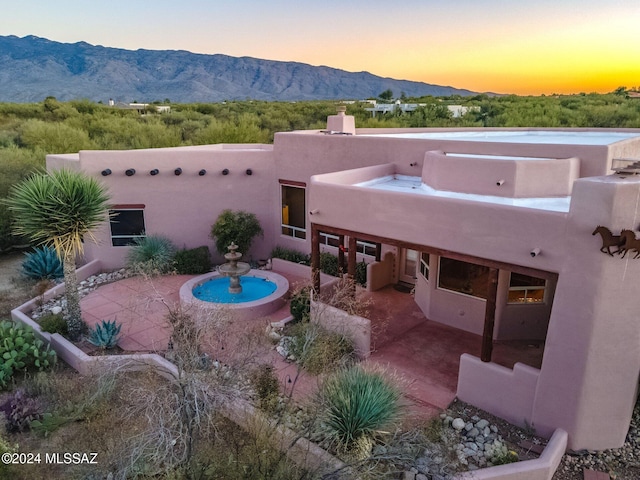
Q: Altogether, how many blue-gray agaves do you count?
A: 2